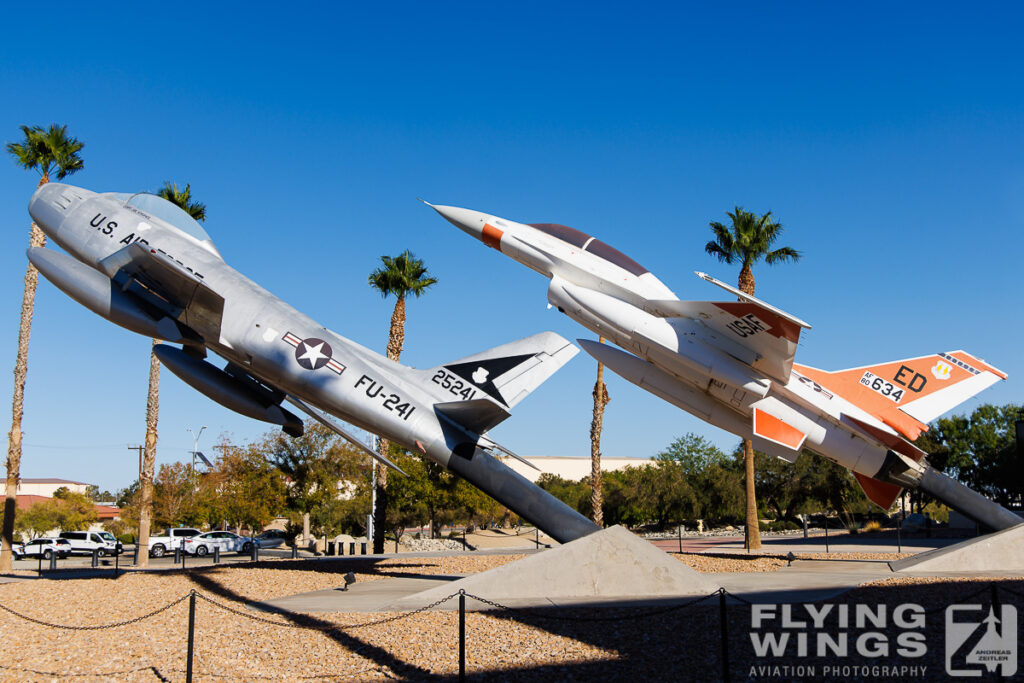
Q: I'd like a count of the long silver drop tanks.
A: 2